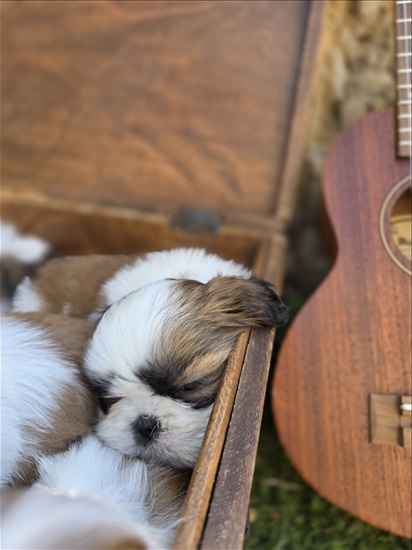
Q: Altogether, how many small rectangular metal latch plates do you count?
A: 1